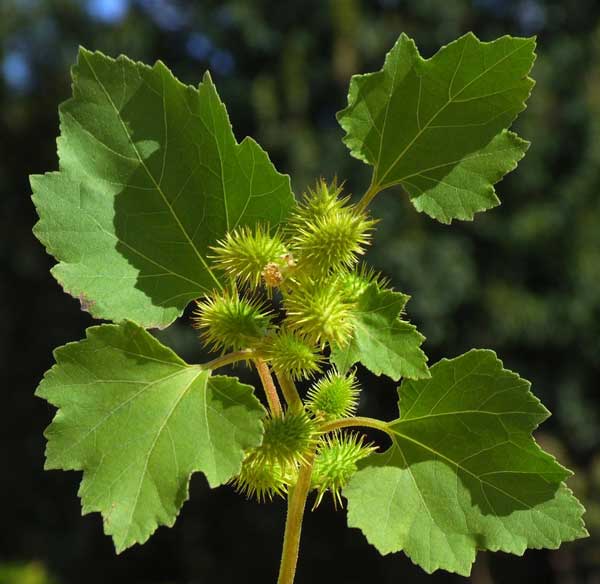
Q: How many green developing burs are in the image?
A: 11